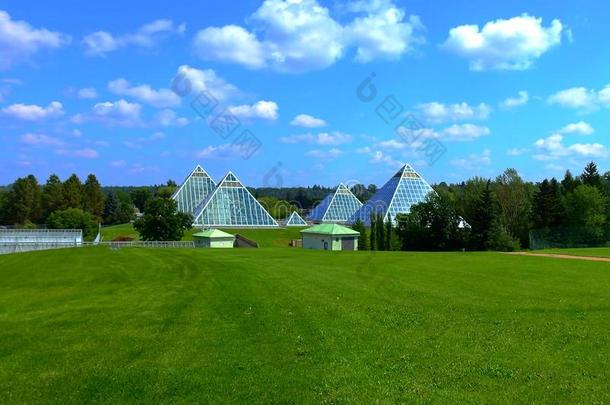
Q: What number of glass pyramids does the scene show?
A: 5